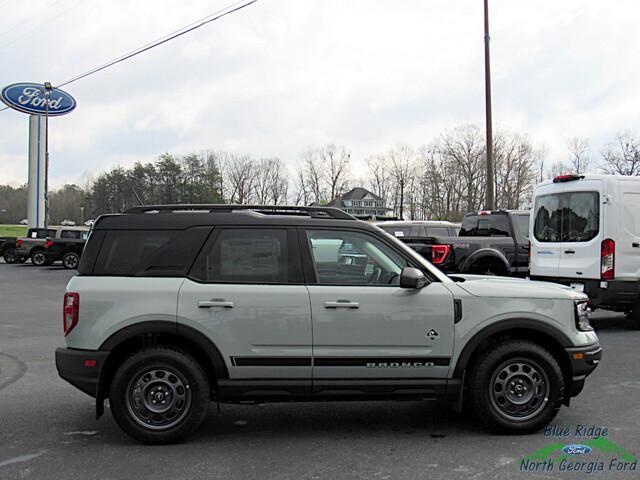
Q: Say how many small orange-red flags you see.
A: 0